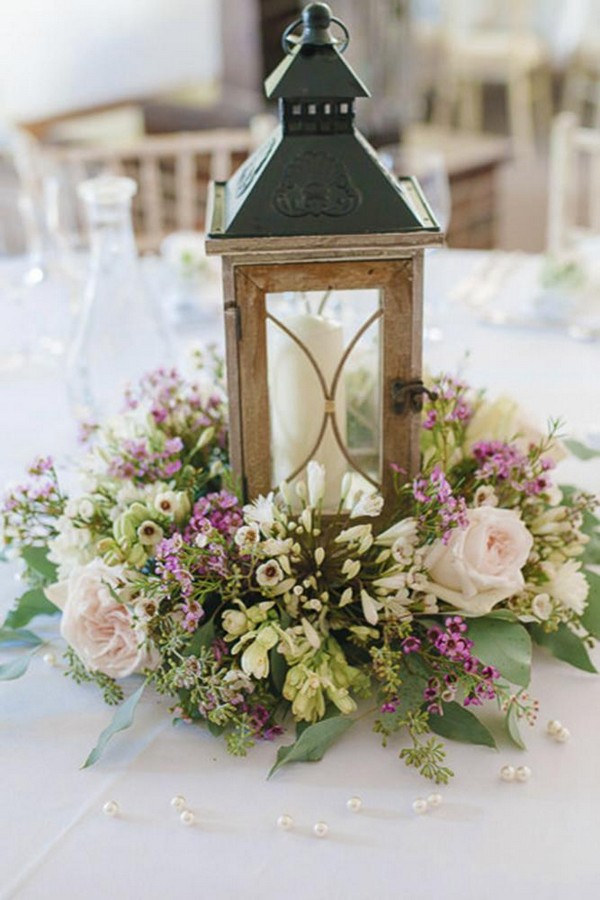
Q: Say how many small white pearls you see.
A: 13